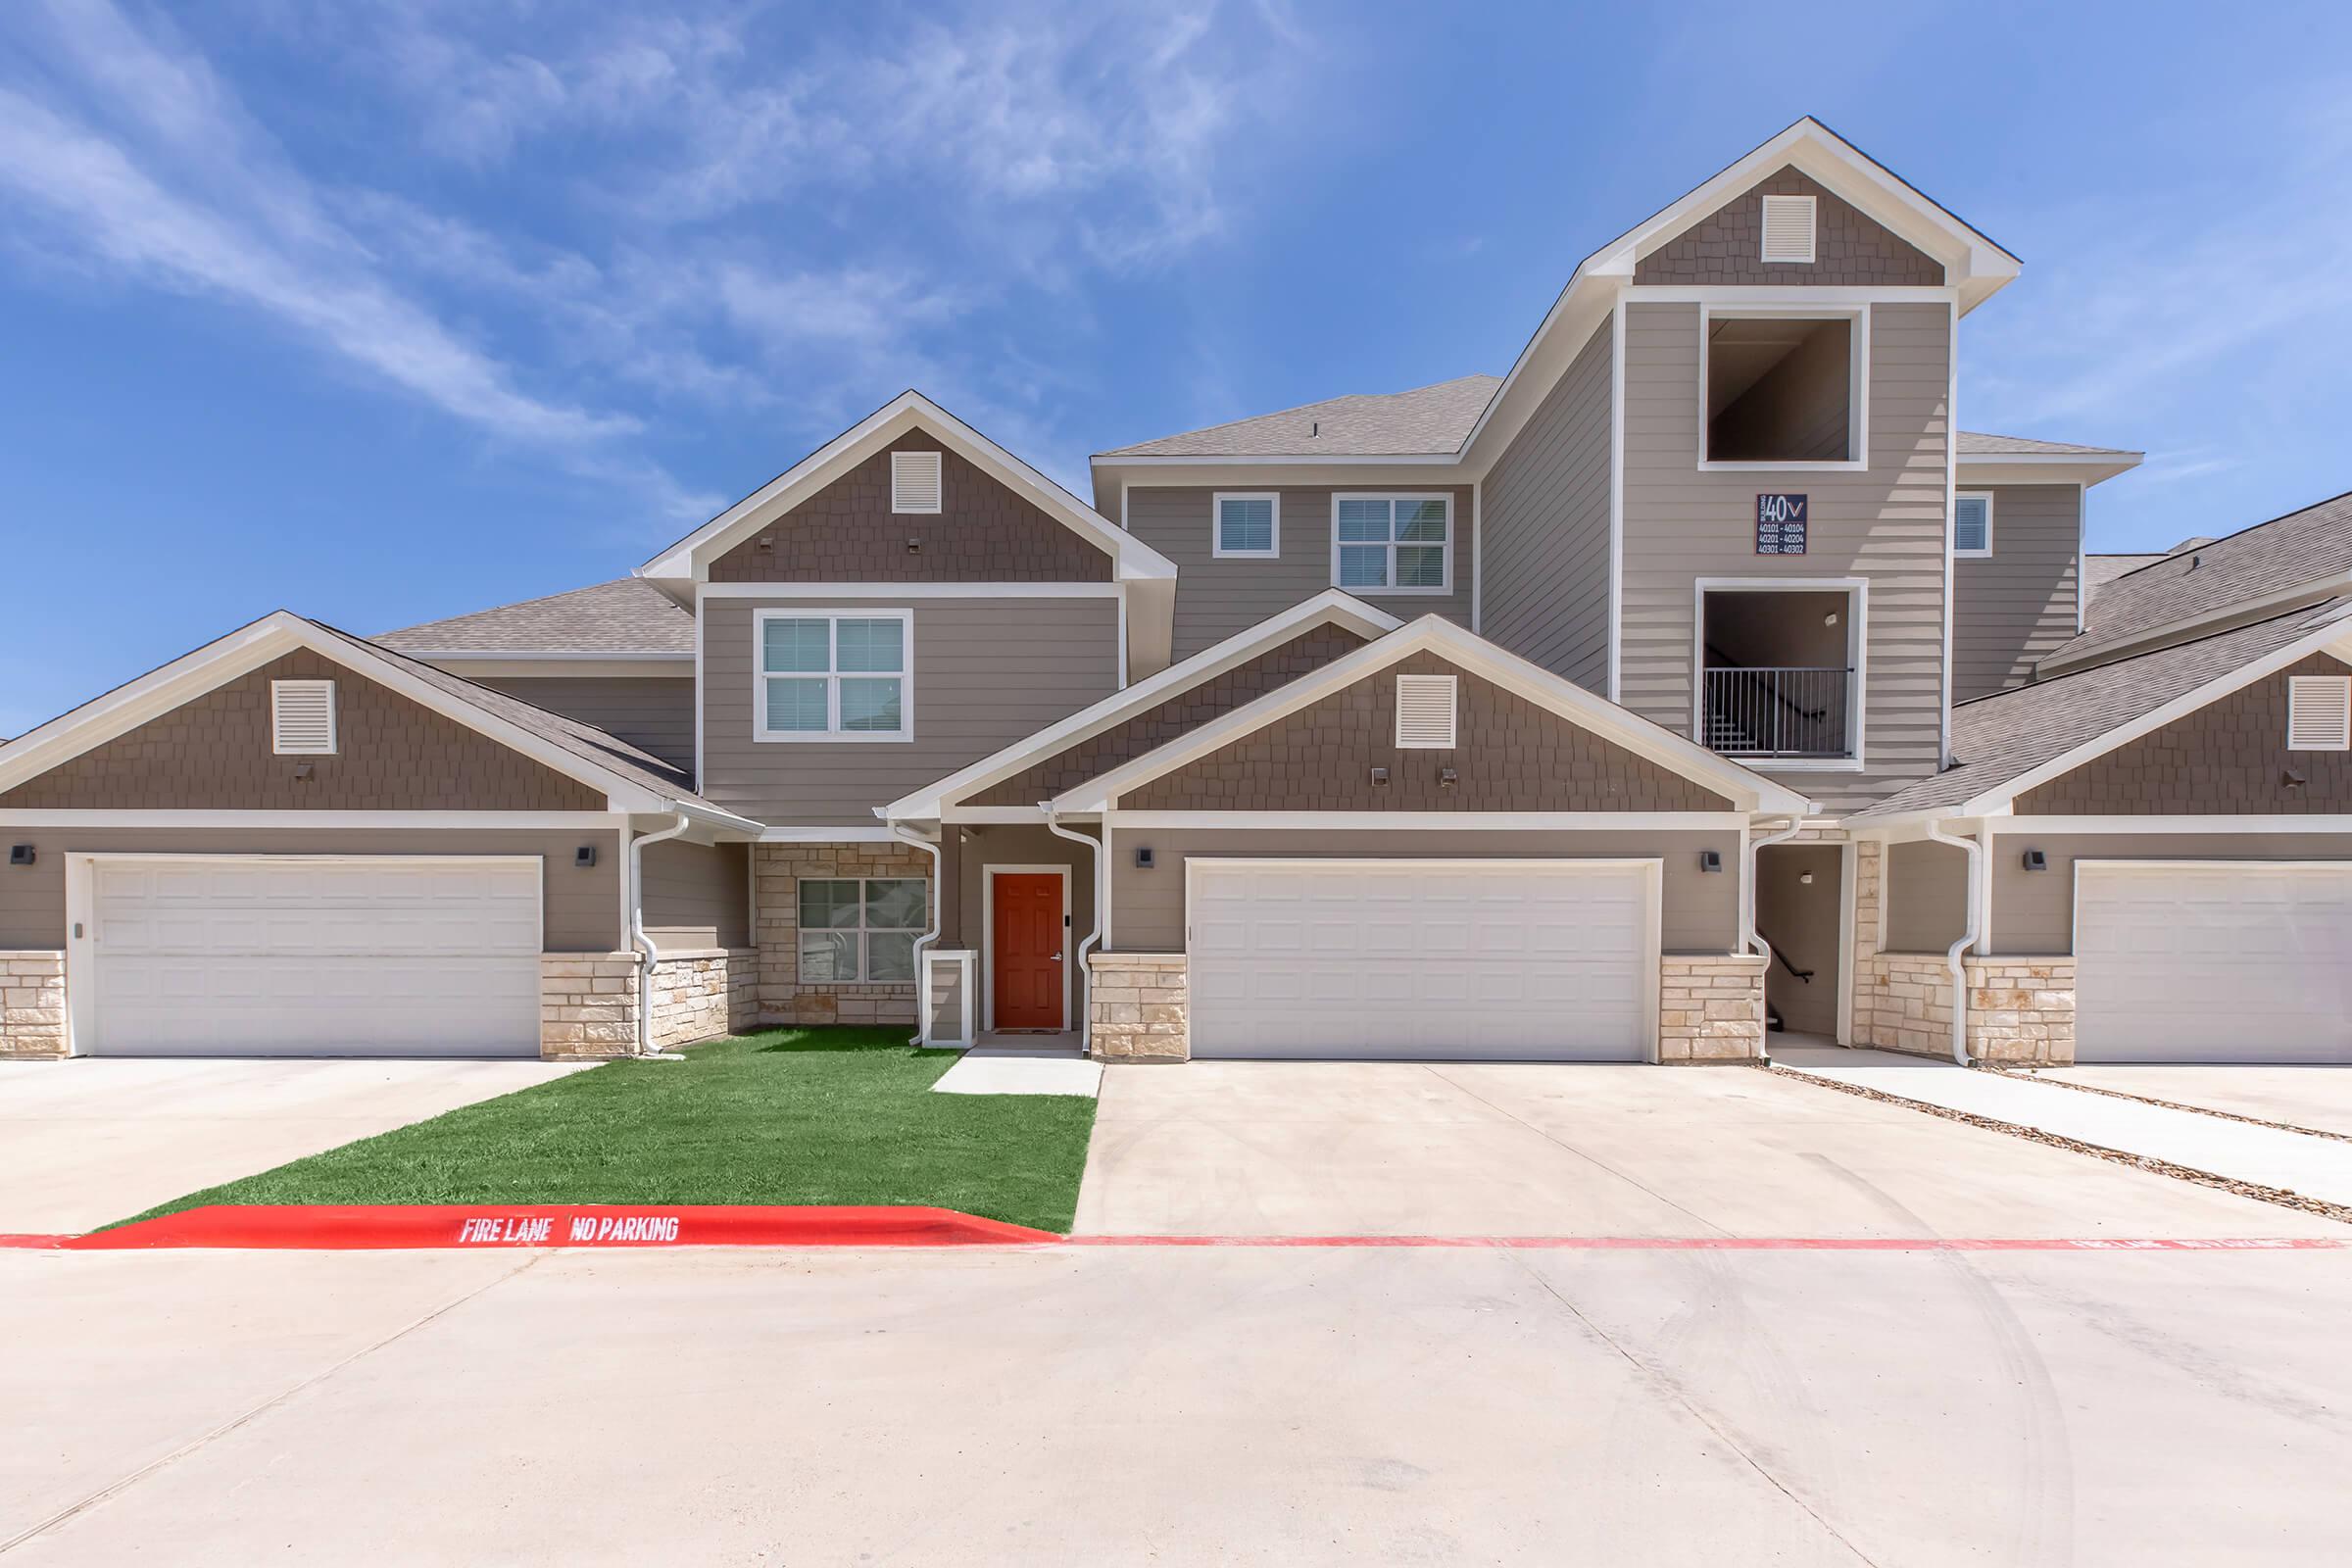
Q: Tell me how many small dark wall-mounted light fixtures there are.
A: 5